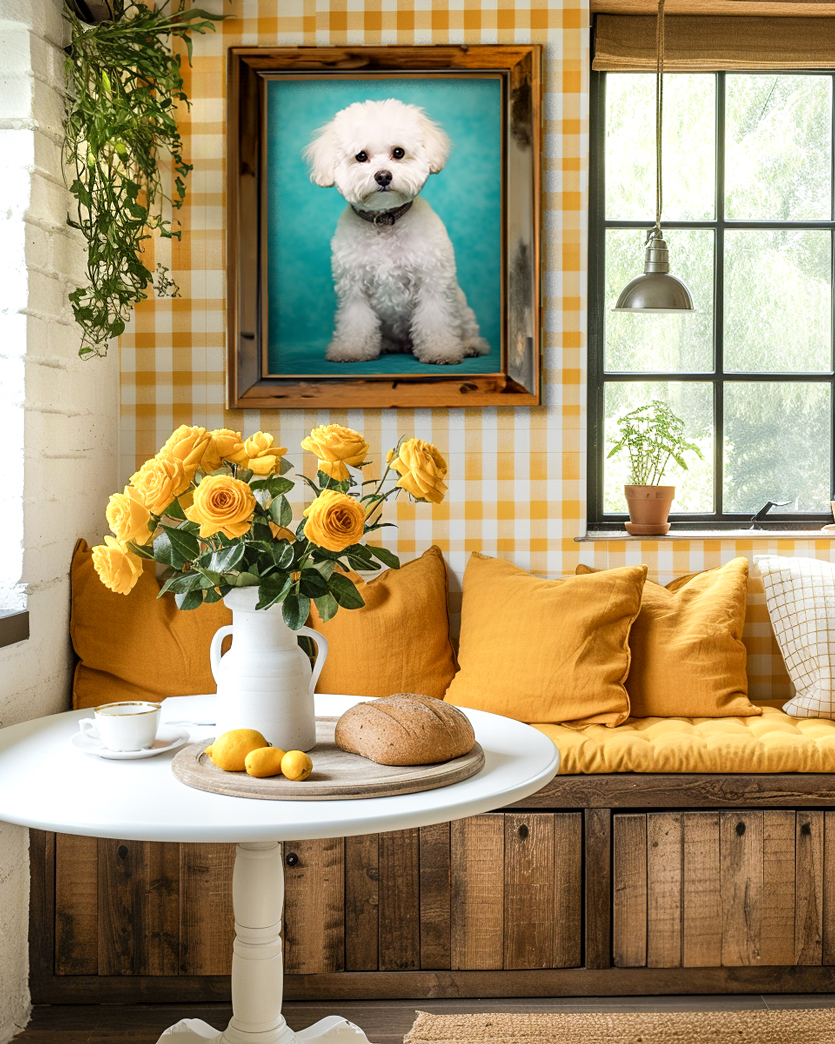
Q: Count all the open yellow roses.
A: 10